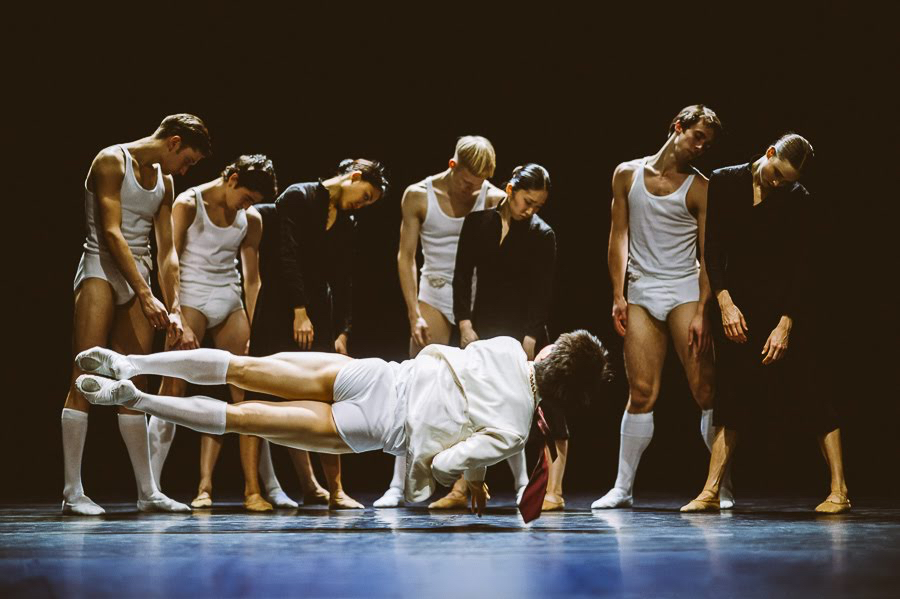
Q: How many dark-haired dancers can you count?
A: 7